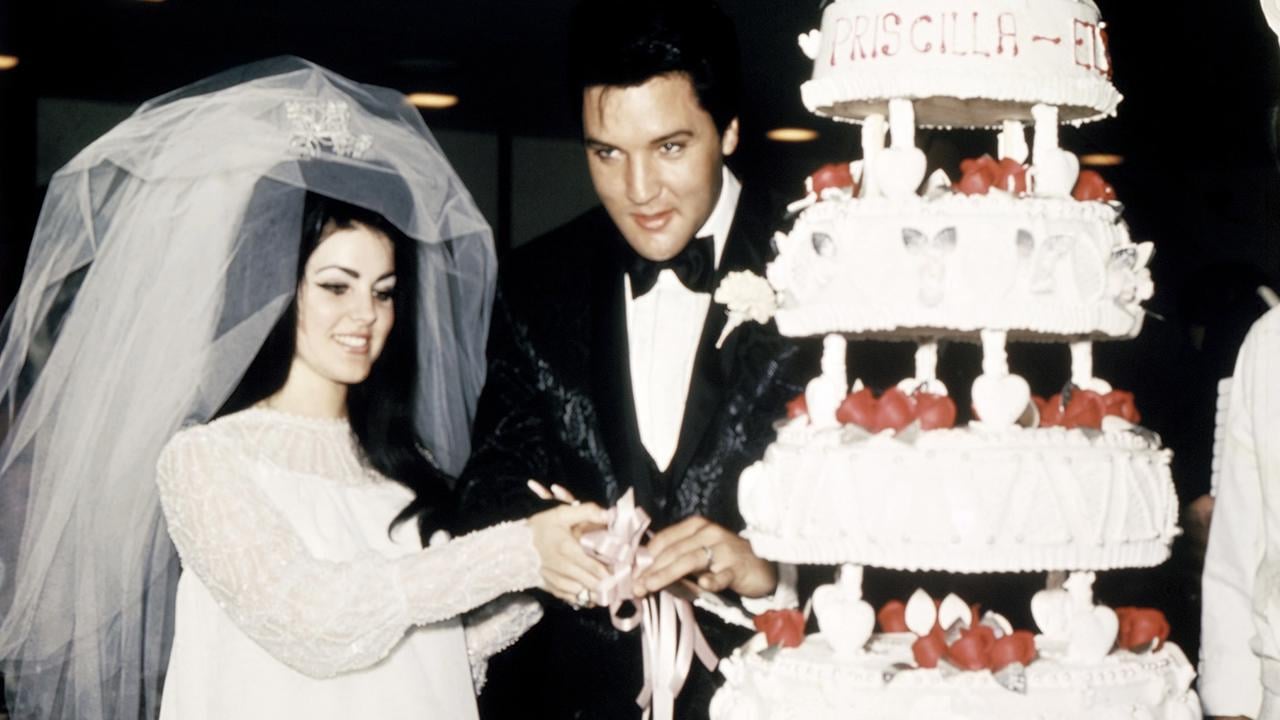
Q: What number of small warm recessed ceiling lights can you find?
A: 4